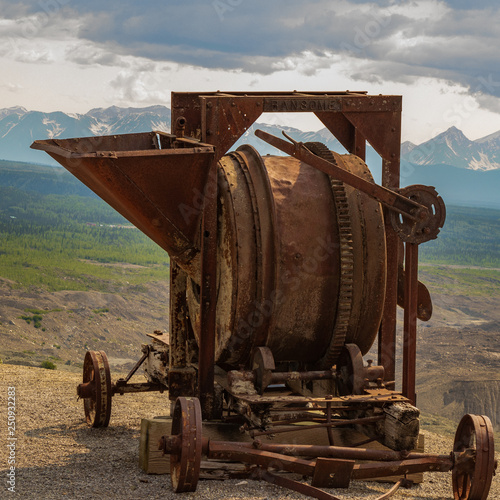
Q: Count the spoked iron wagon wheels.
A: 3